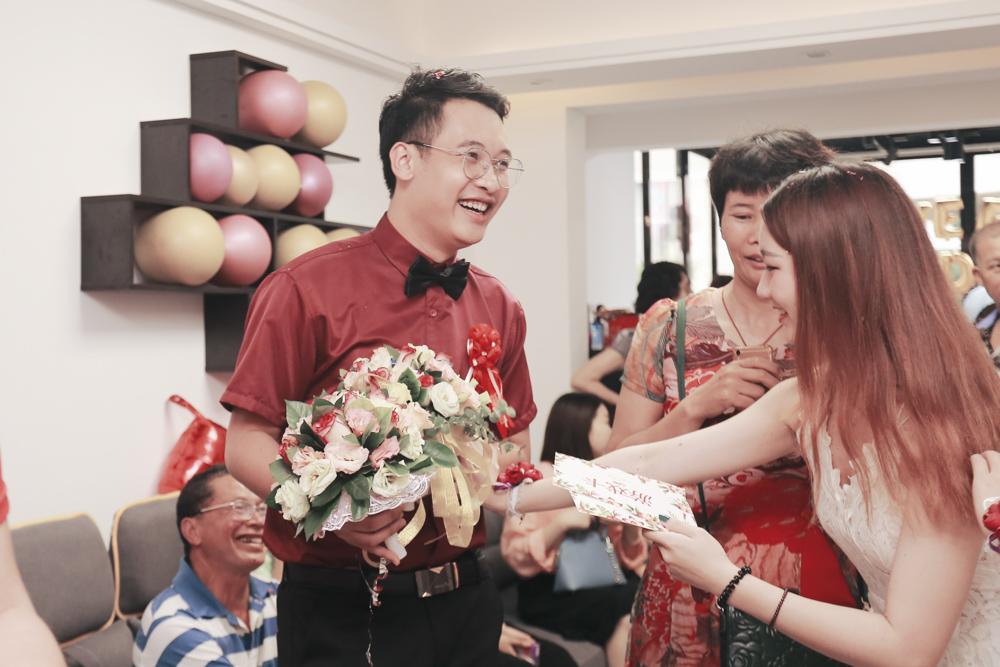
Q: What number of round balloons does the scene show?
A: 10